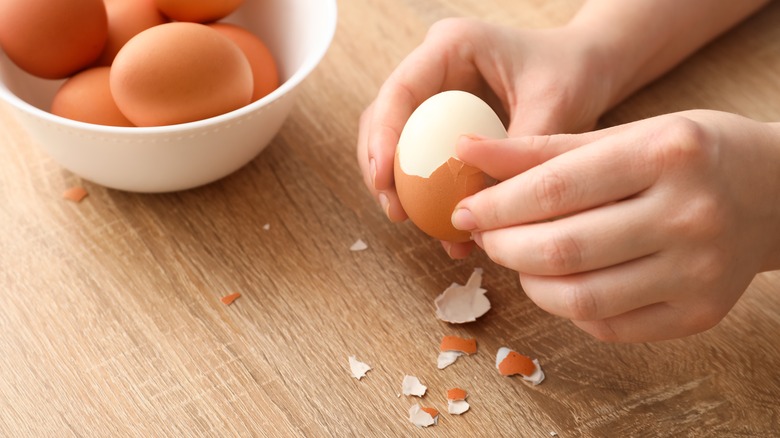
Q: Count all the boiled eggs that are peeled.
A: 1